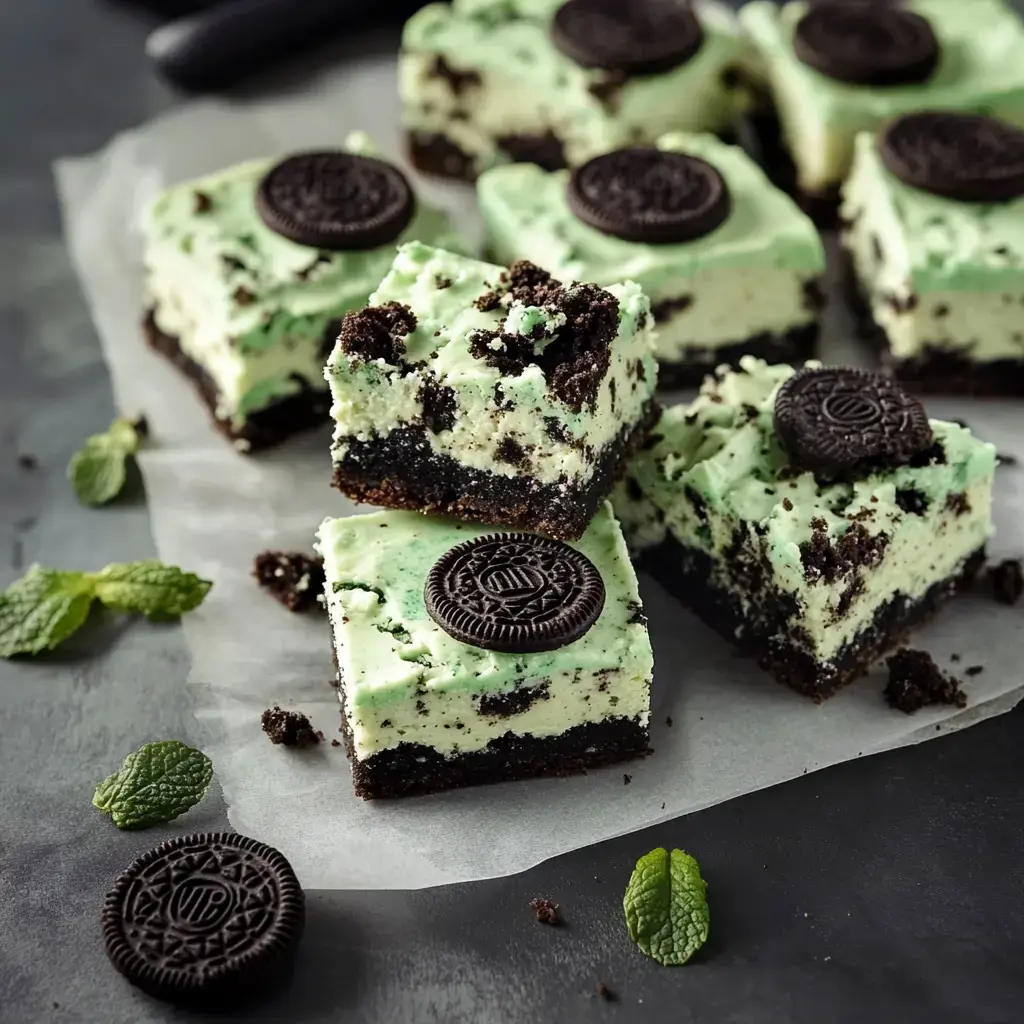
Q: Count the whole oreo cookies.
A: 8